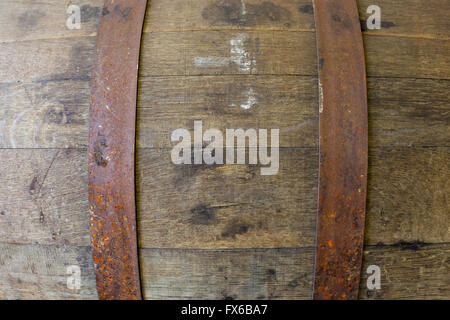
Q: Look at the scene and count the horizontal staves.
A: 5